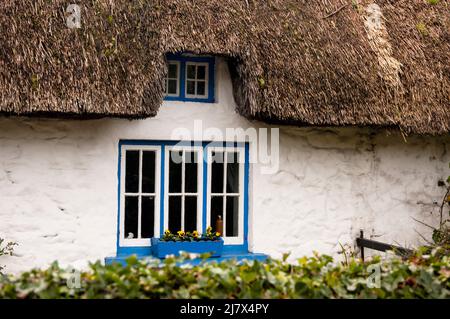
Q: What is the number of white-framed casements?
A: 5